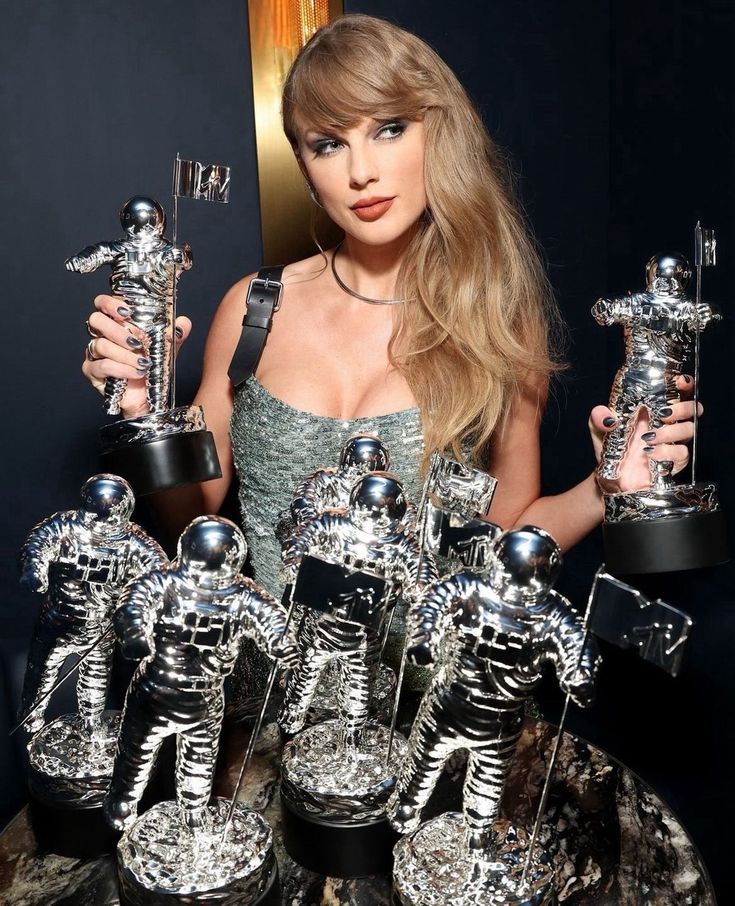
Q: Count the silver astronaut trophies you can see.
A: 7